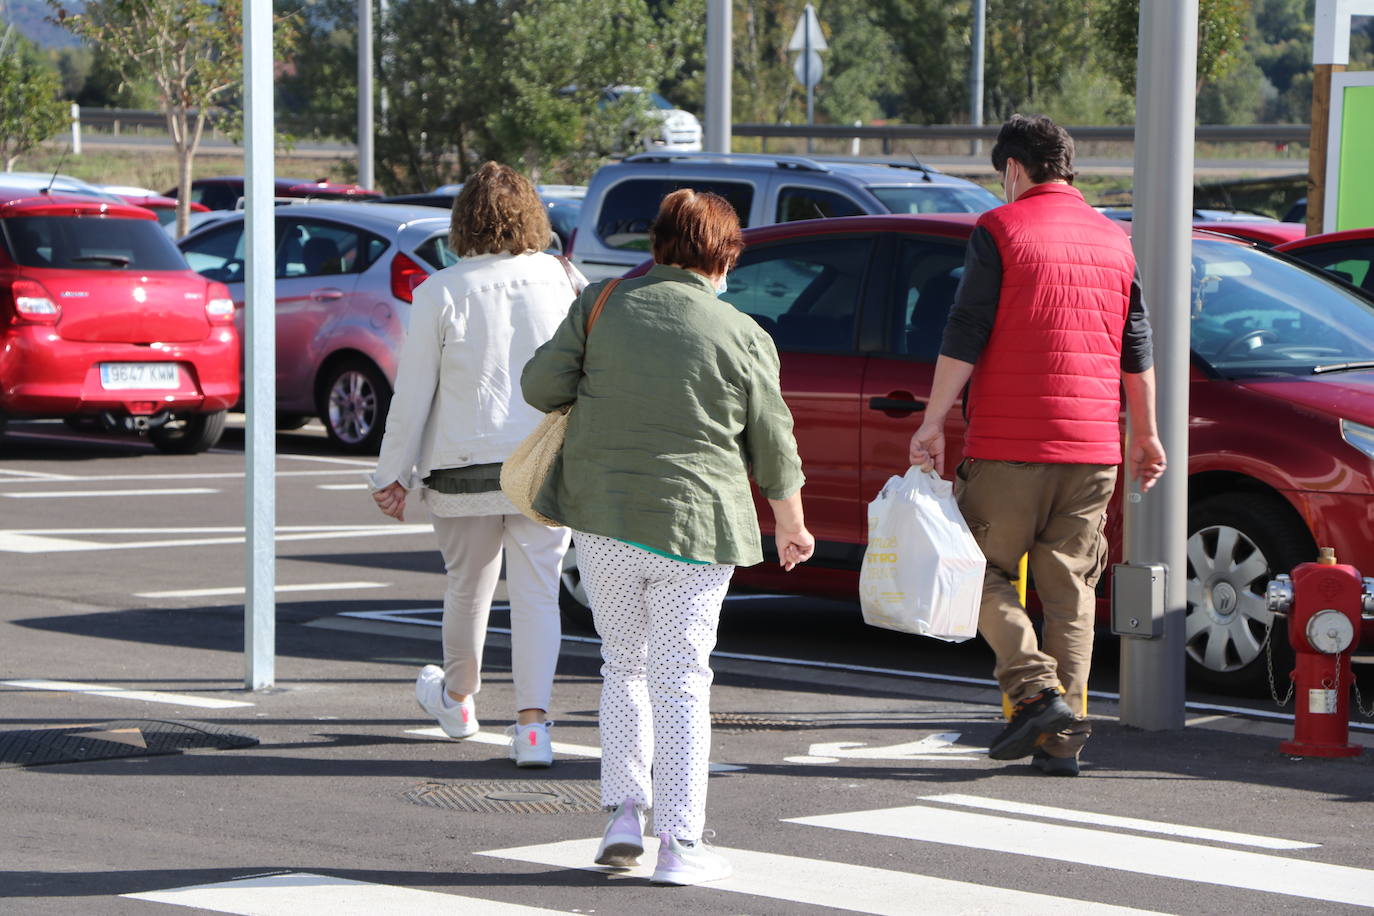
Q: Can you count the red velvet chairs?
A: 0